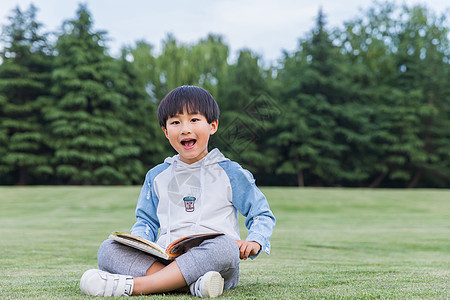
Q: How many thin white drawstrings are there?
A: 2